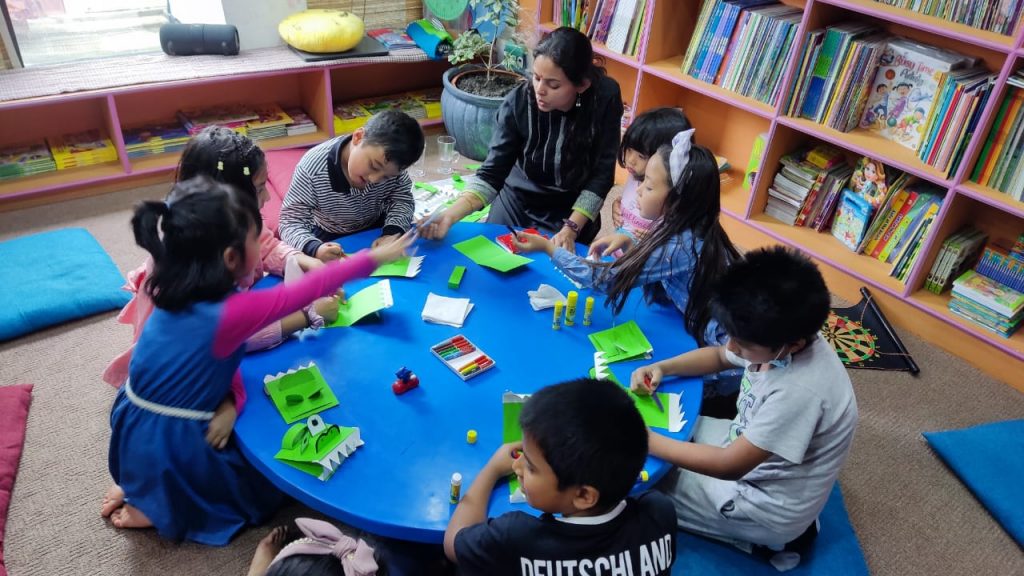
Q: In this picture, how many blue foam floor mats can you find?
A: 3